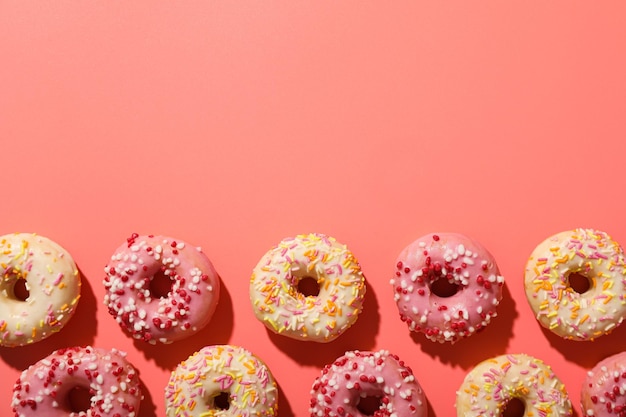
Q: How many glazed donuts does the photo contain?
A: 10